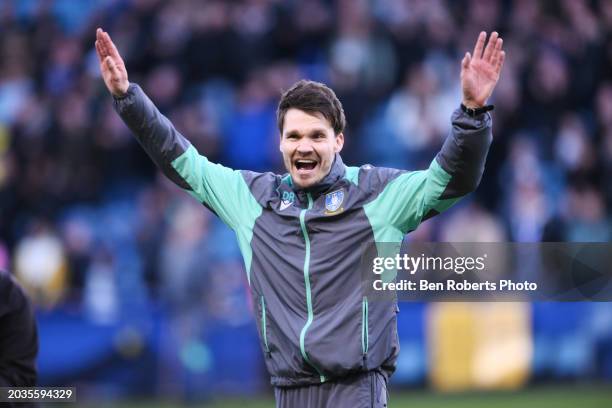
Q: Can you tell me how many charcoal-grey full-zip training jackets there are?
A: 1